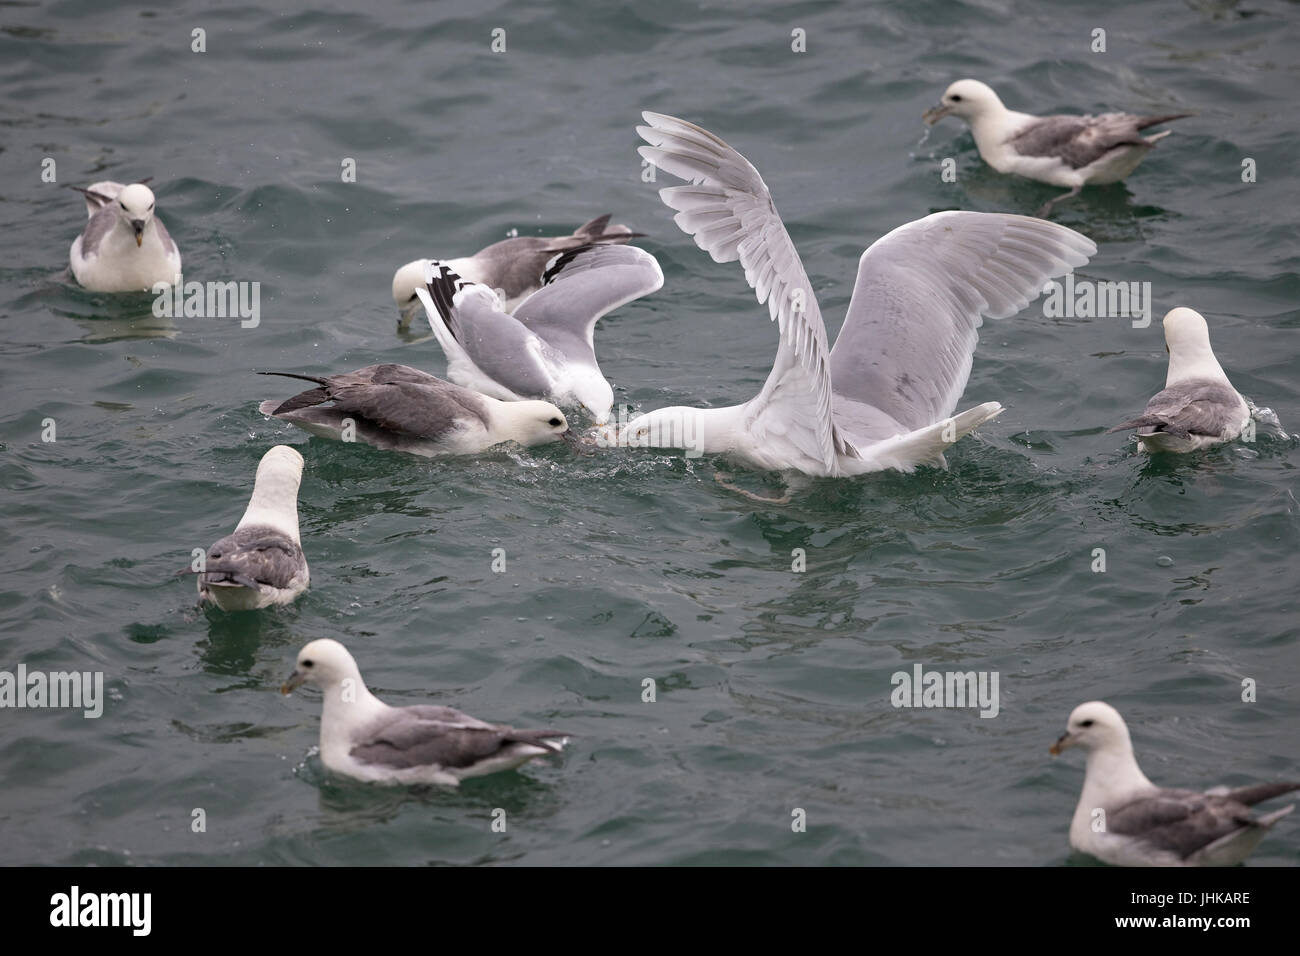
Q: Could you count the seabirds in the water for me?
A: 10